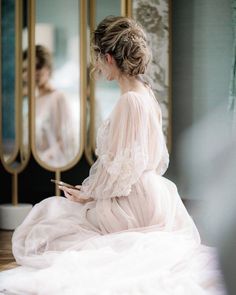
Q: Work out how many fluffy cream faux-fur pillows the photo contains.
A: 0